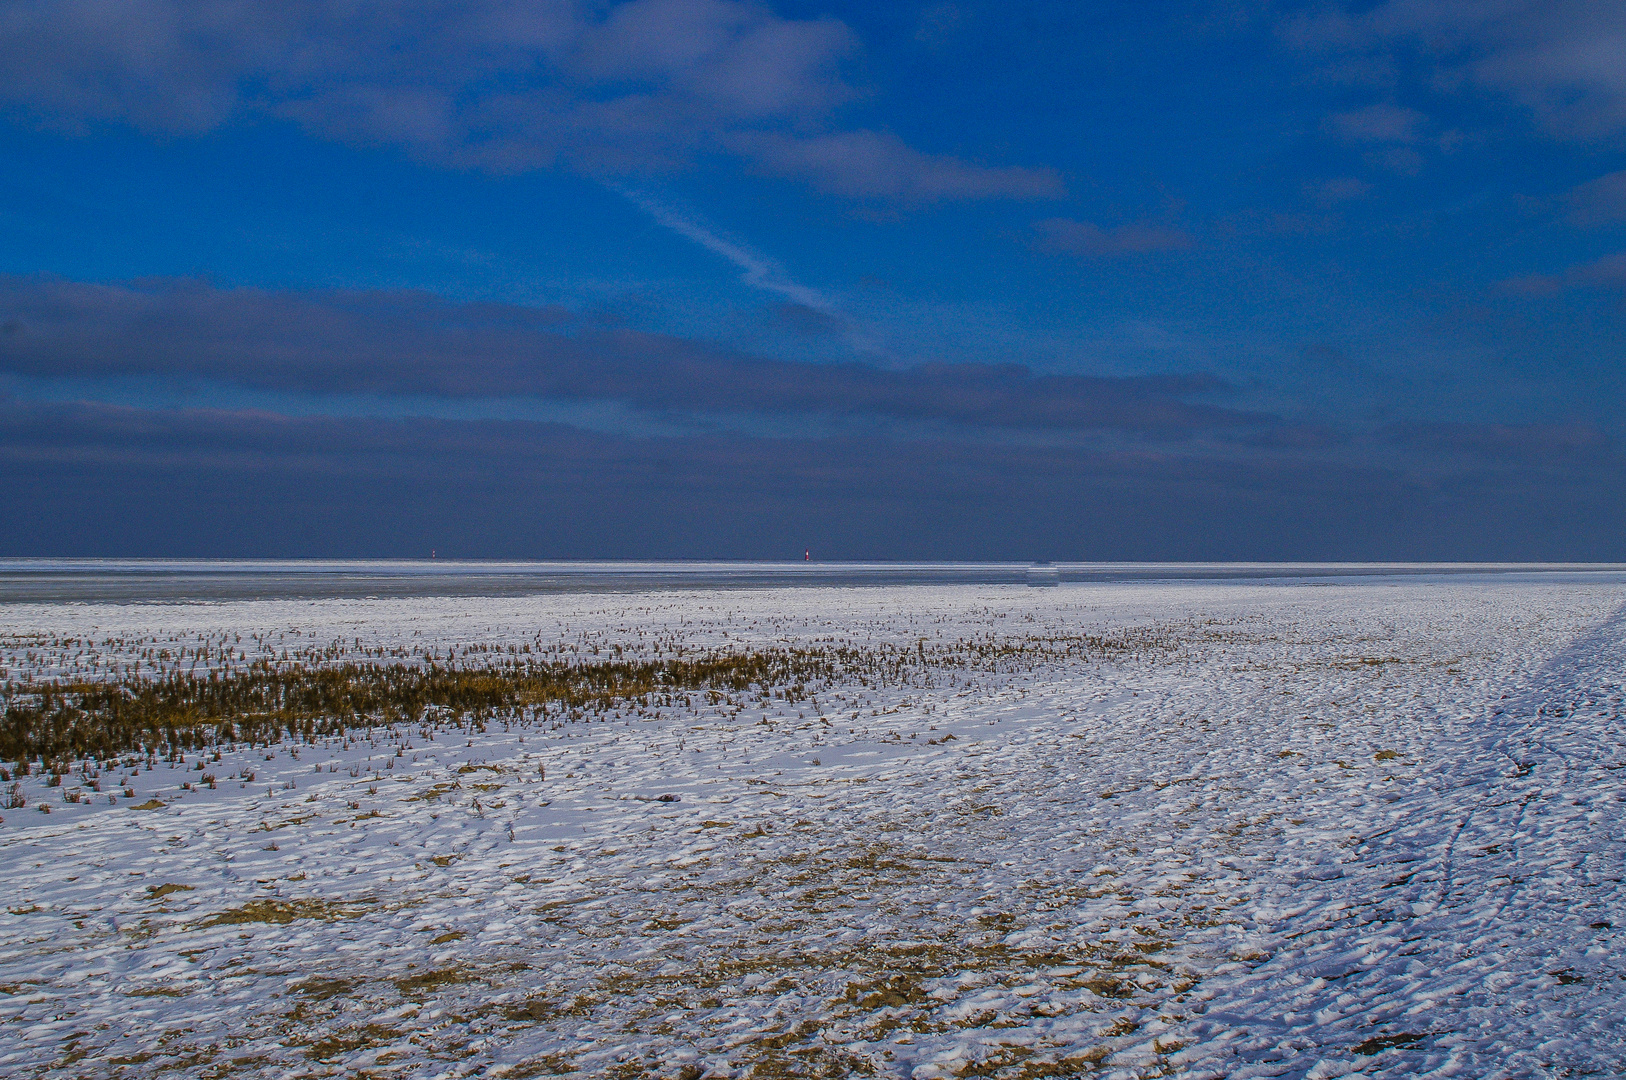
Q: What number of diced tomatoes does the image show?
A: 0